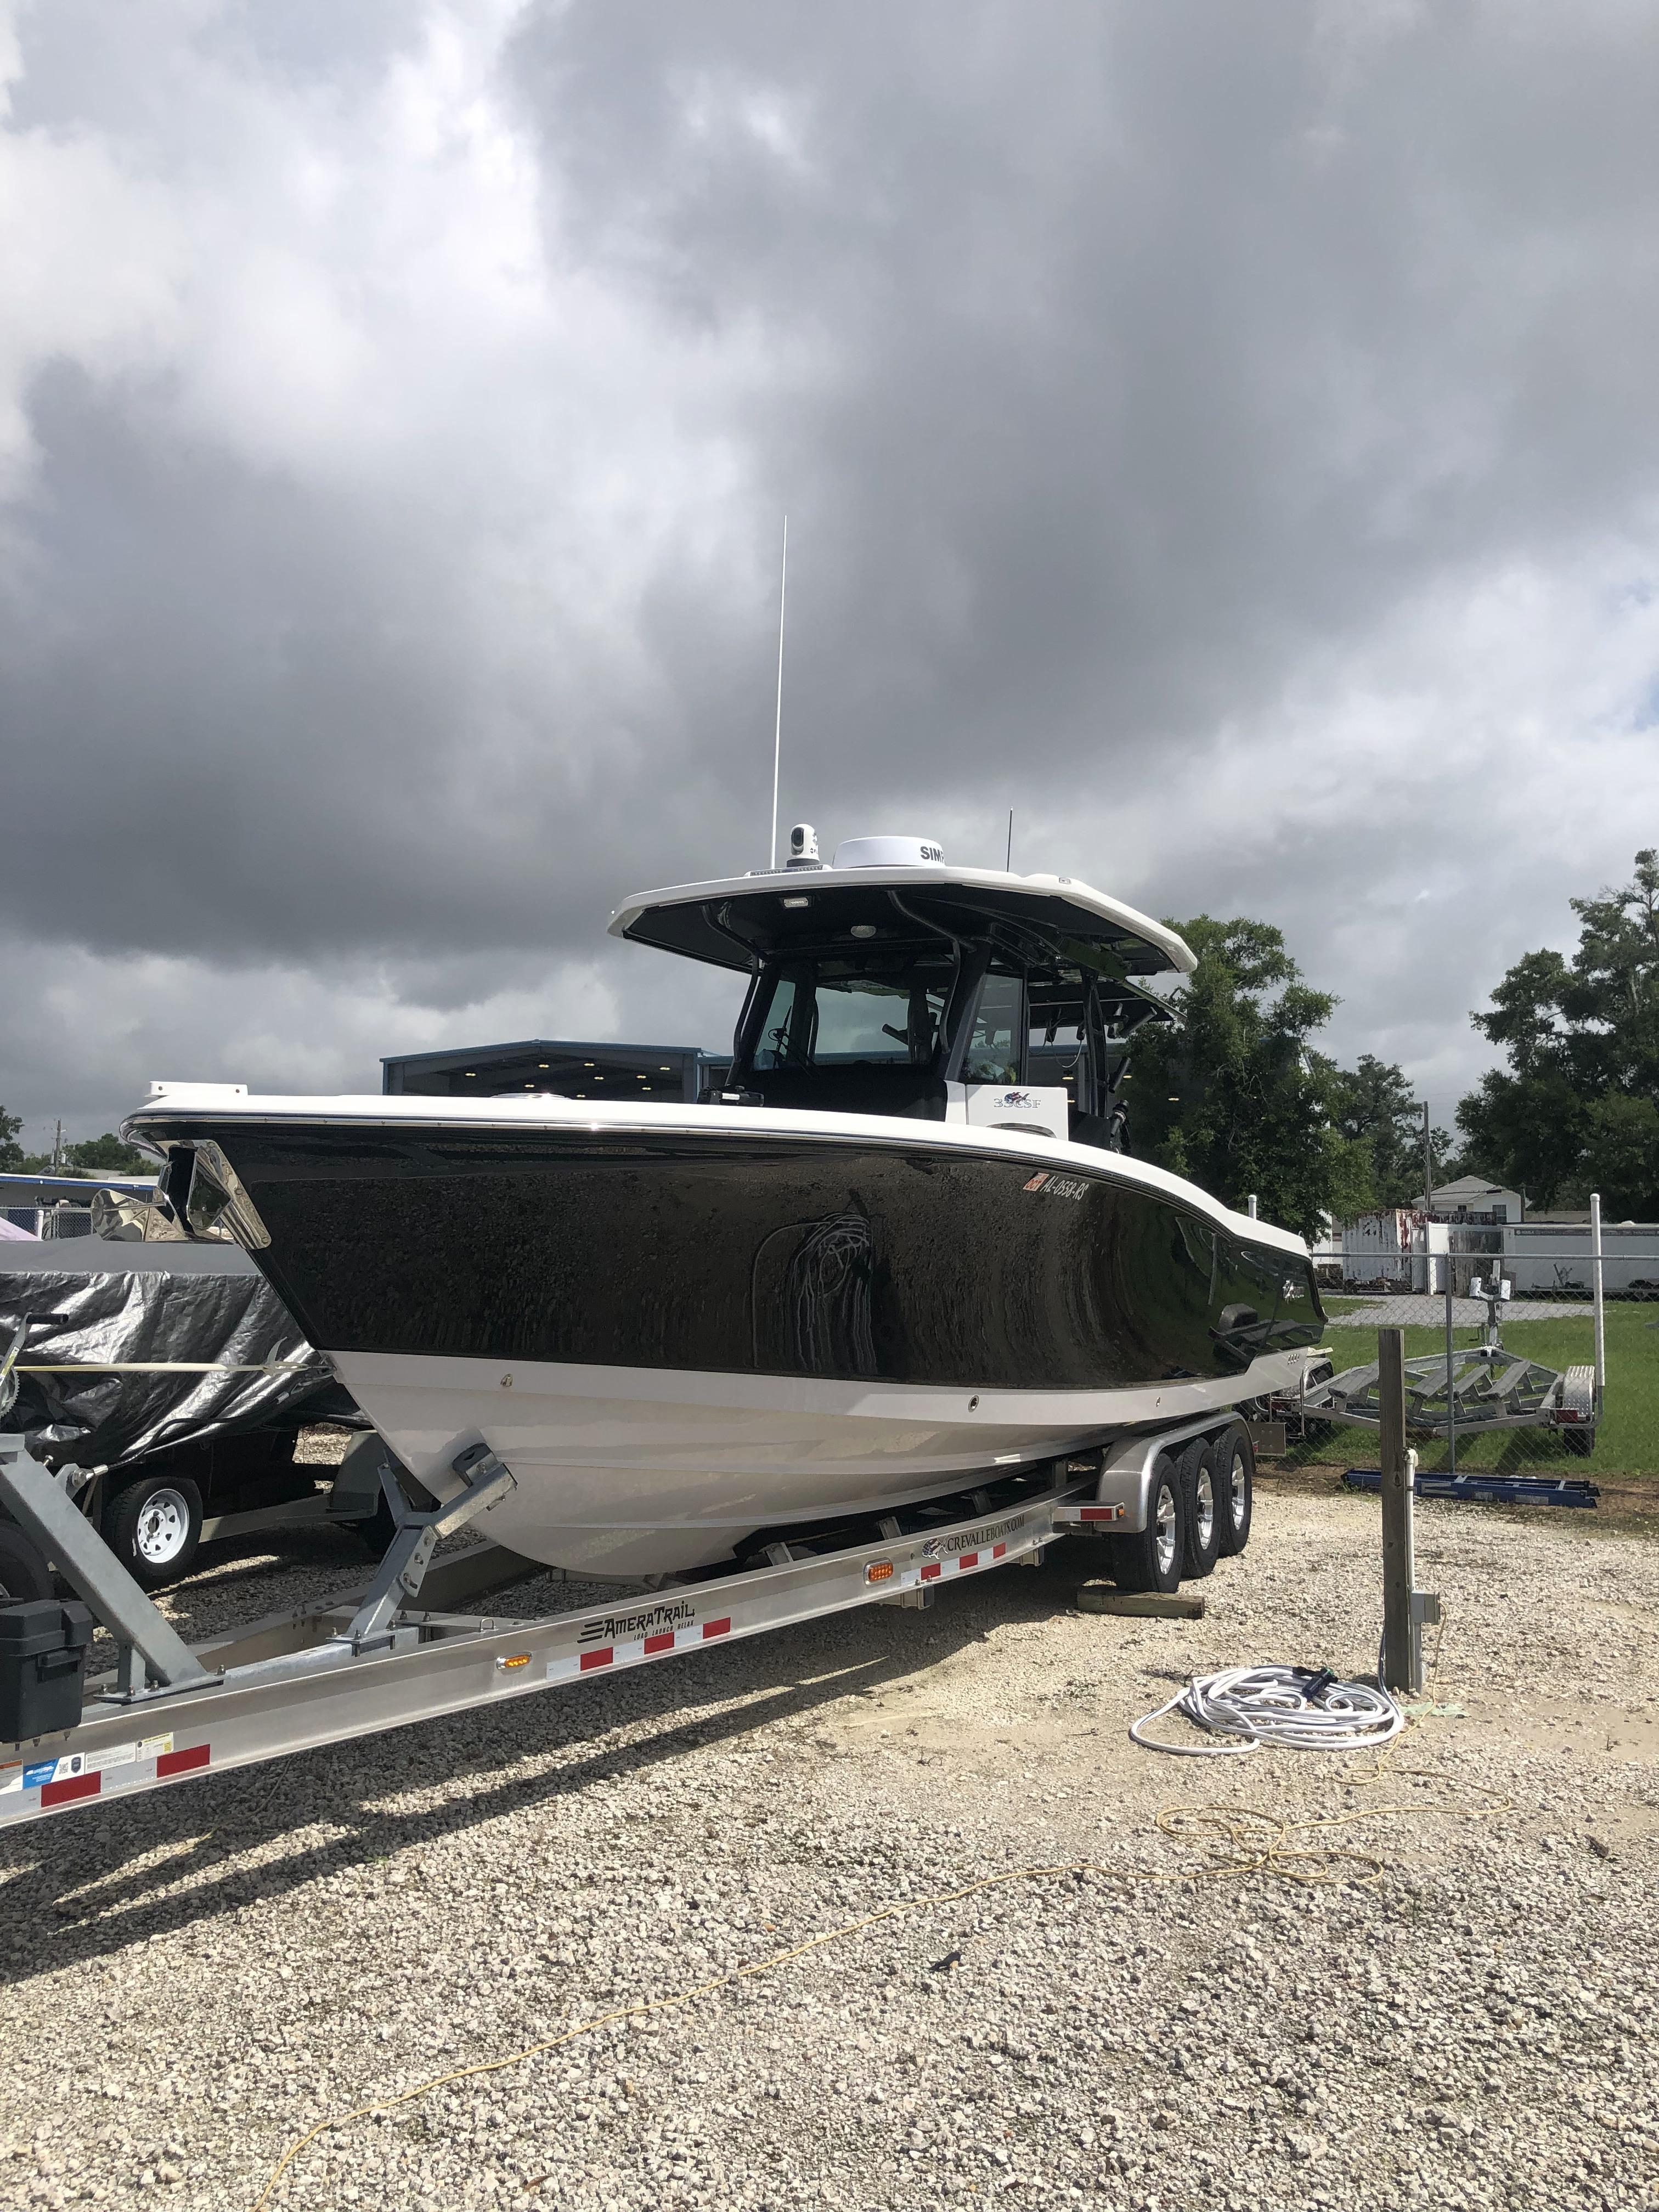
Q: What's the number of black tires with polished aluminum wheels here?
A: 3